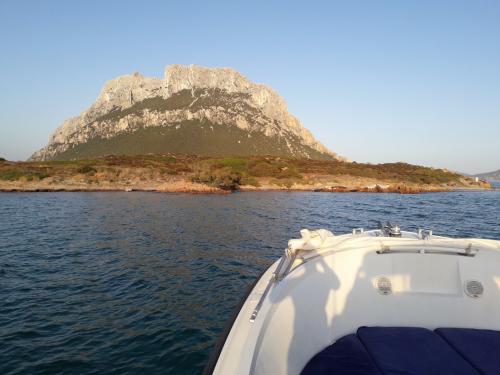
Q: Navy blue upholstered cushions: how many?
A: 3